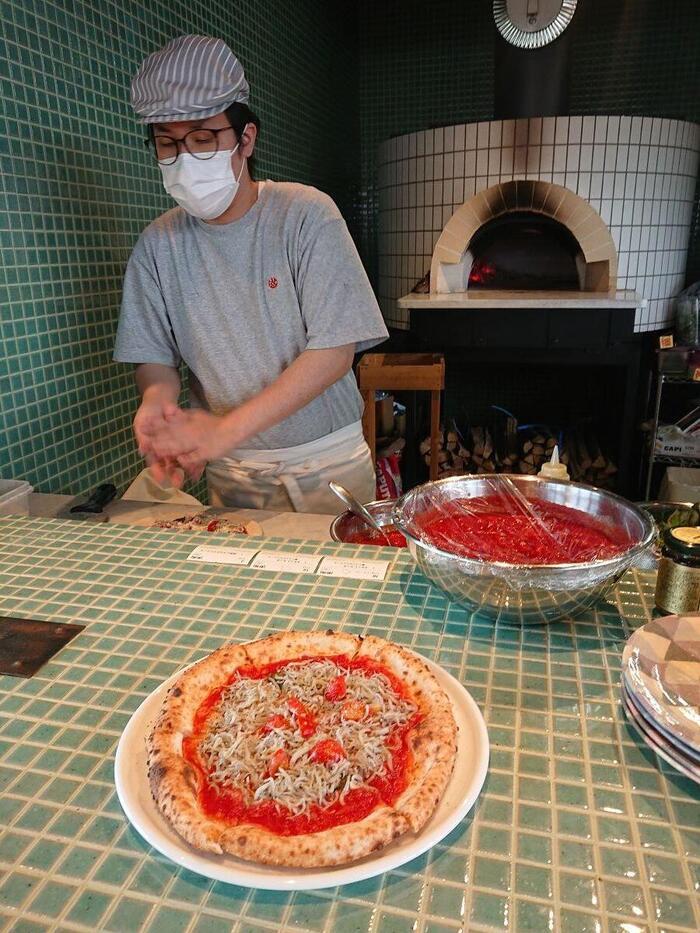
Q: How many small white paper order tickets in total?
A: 3